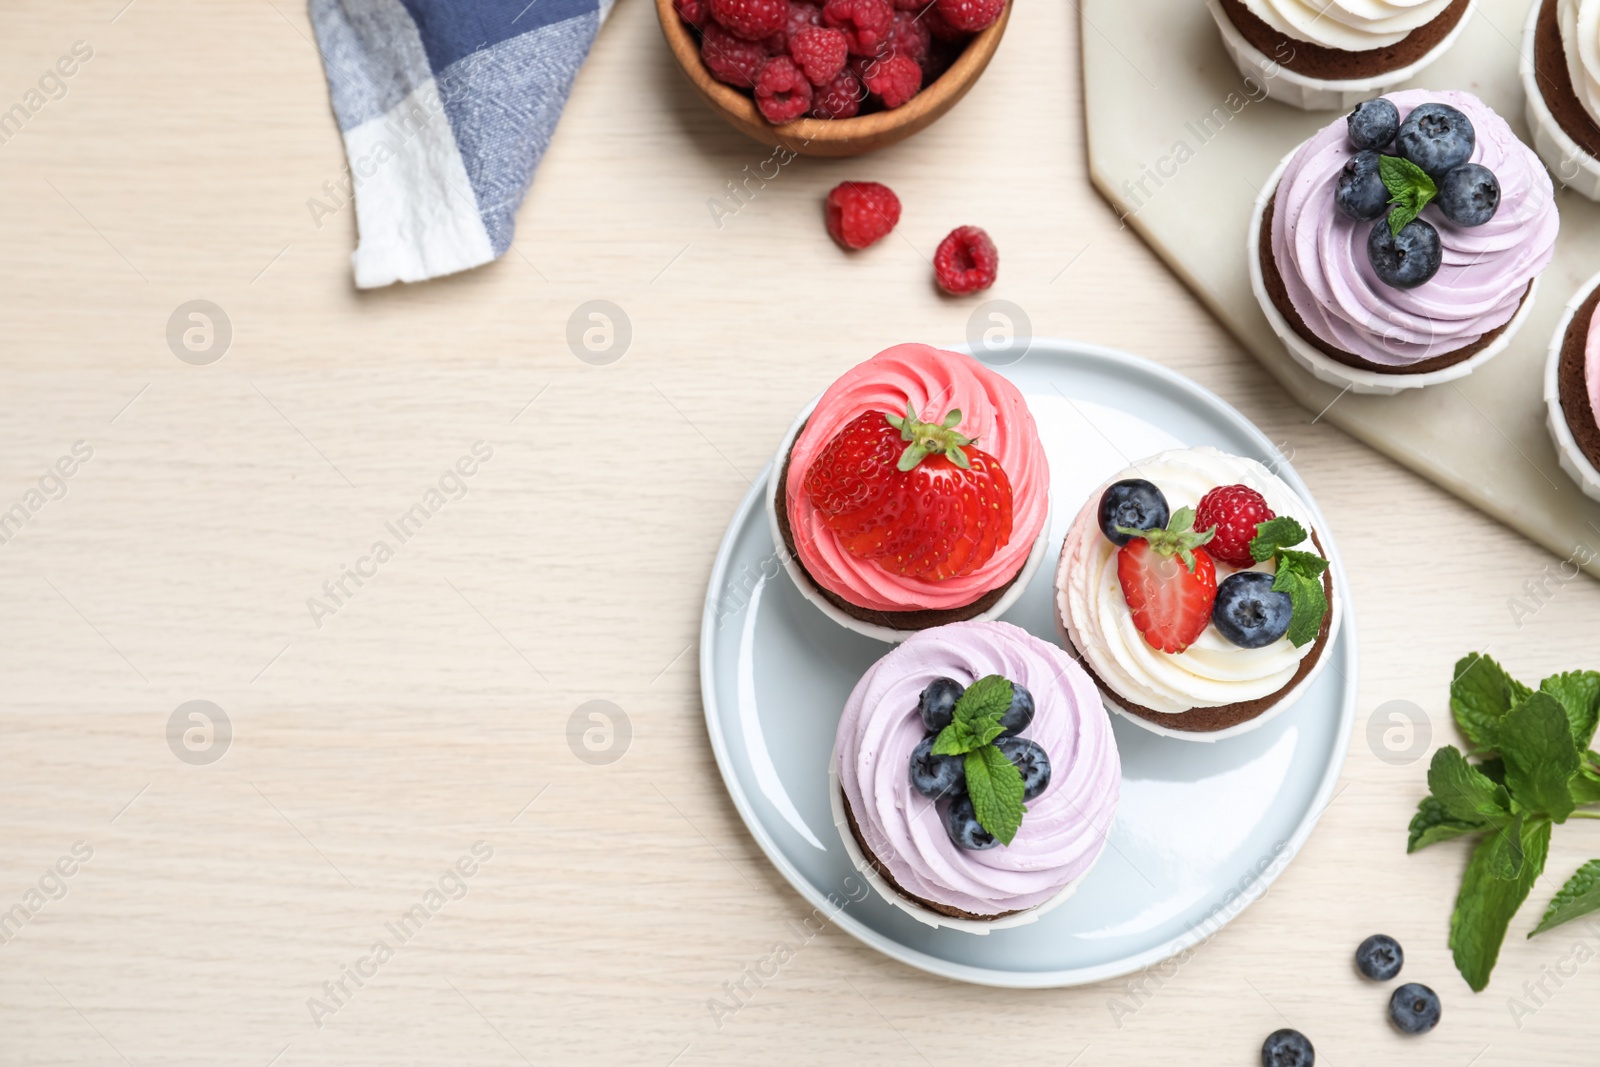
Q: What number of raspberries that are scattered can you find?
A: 2